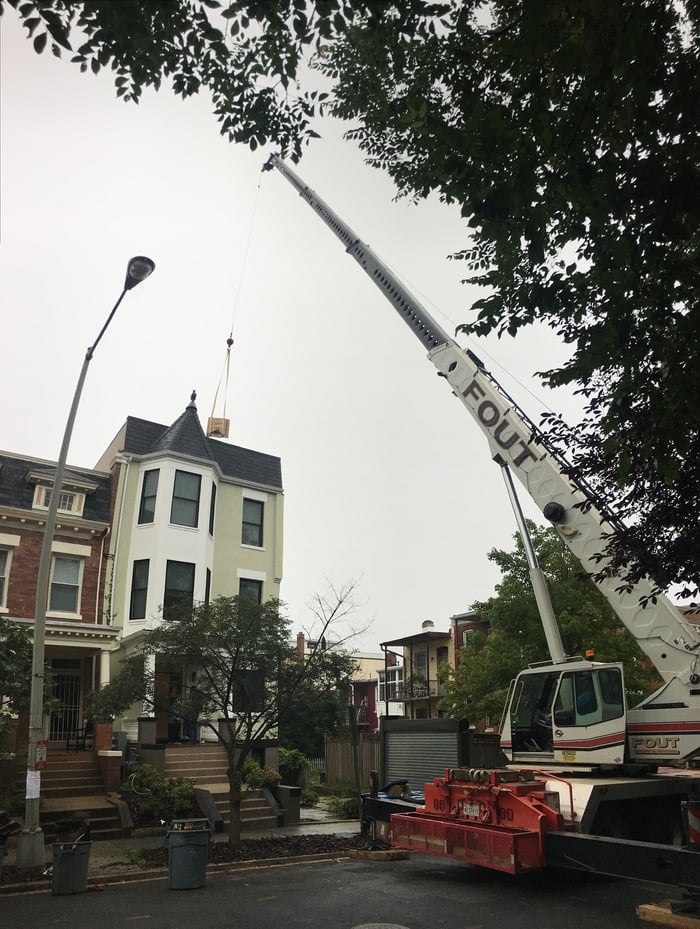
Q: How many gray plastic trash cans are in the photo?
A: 2